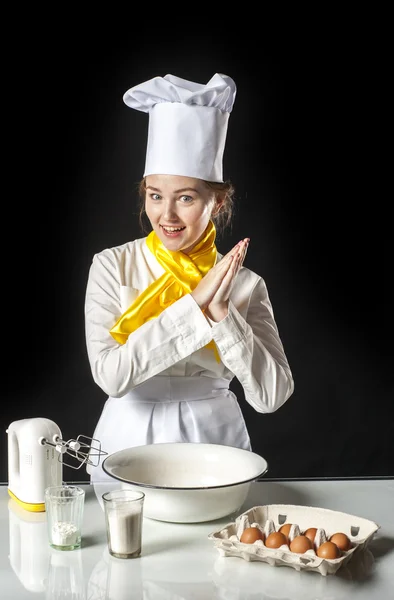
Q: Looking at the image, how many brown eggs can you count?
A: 7